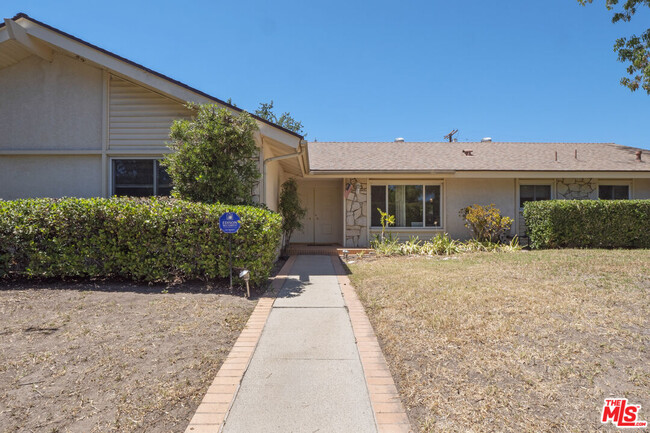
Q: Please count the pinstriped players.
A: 0